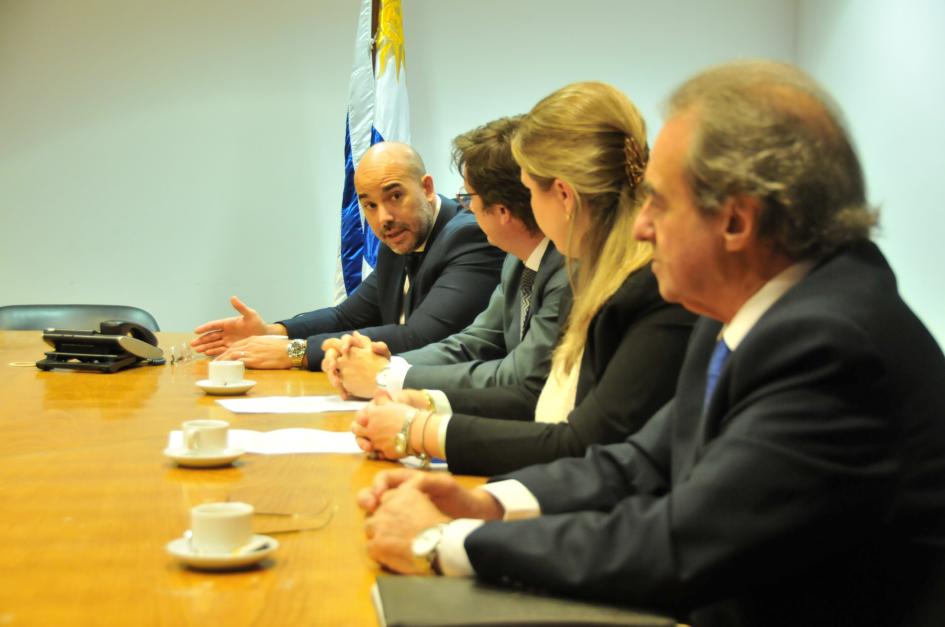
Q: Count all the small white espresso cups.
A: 3